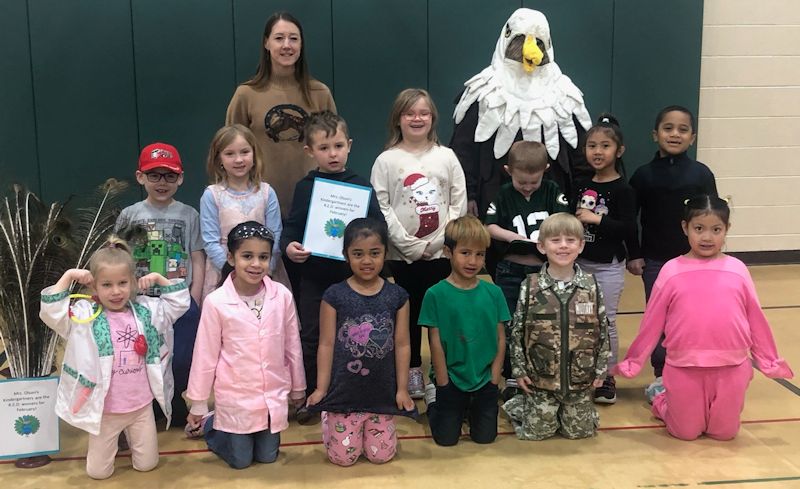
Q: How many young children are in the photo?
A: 13